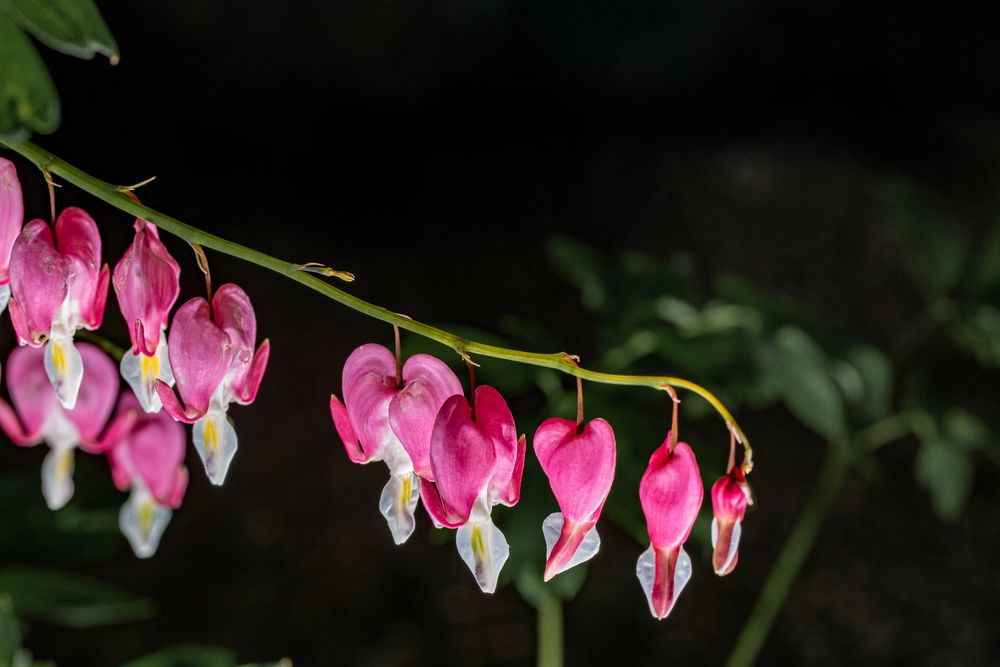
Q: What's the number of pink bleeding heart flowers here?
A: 11